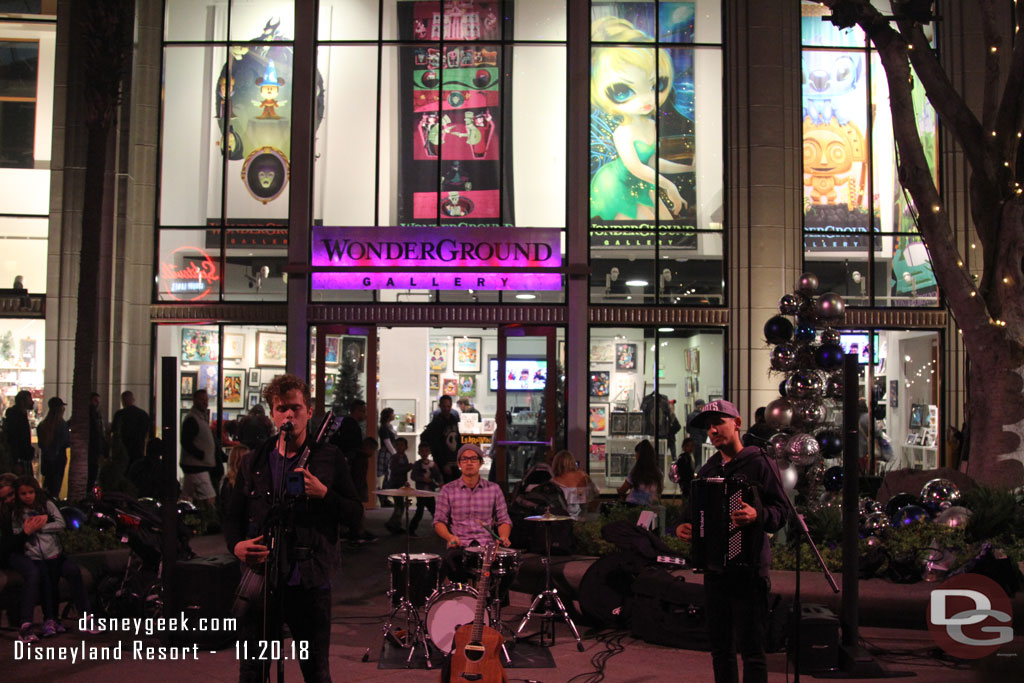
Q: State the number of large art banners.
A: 4